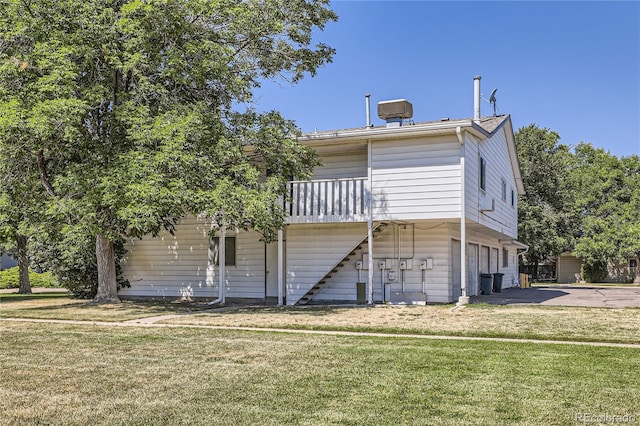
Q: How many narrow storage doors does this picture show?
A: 4